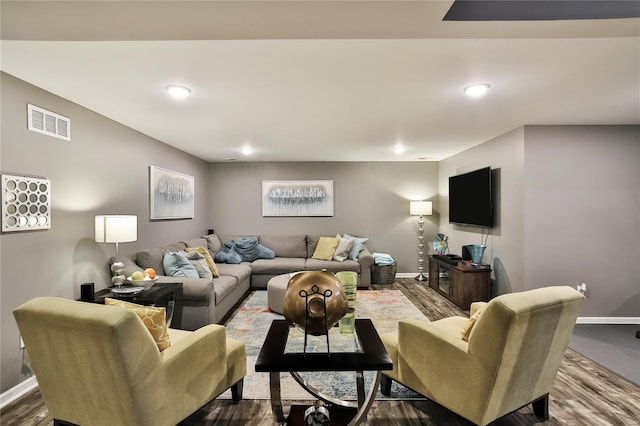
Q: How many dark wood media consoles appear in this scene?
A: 1